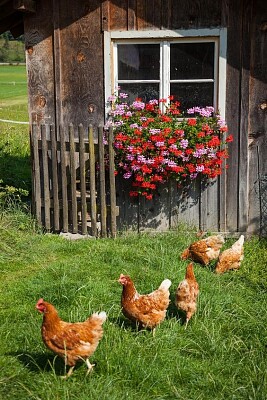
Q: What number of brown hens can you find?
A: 5